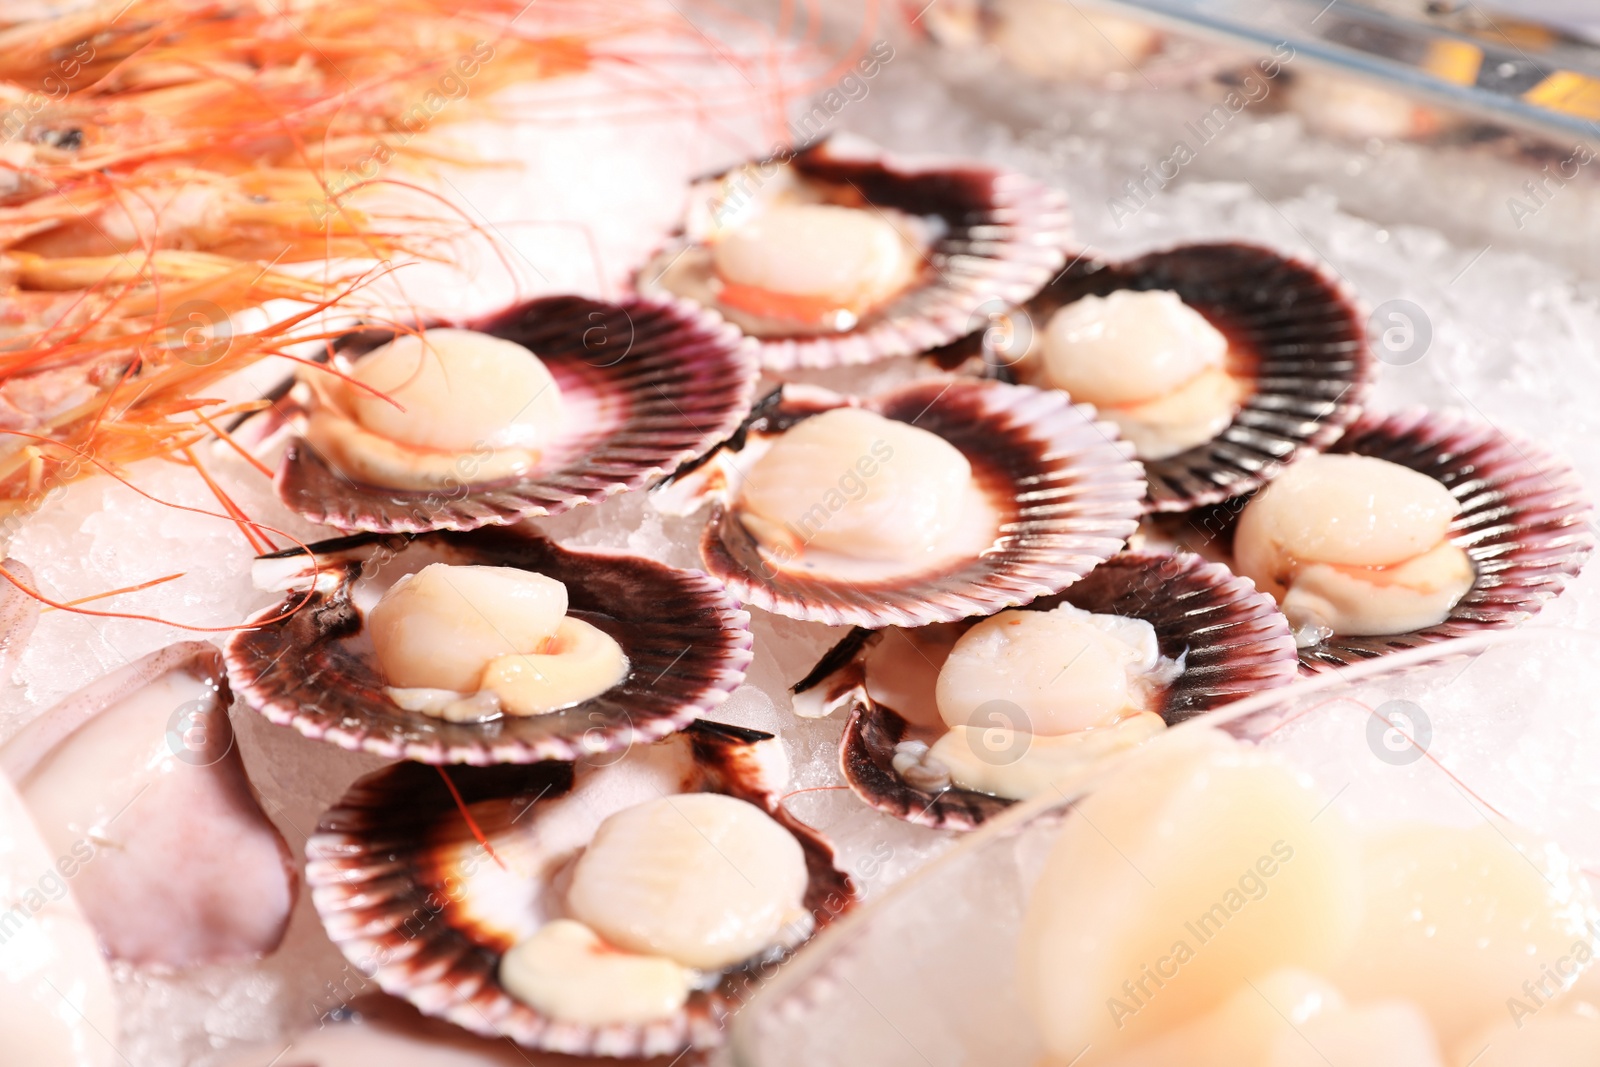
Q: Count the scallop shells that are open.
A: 8